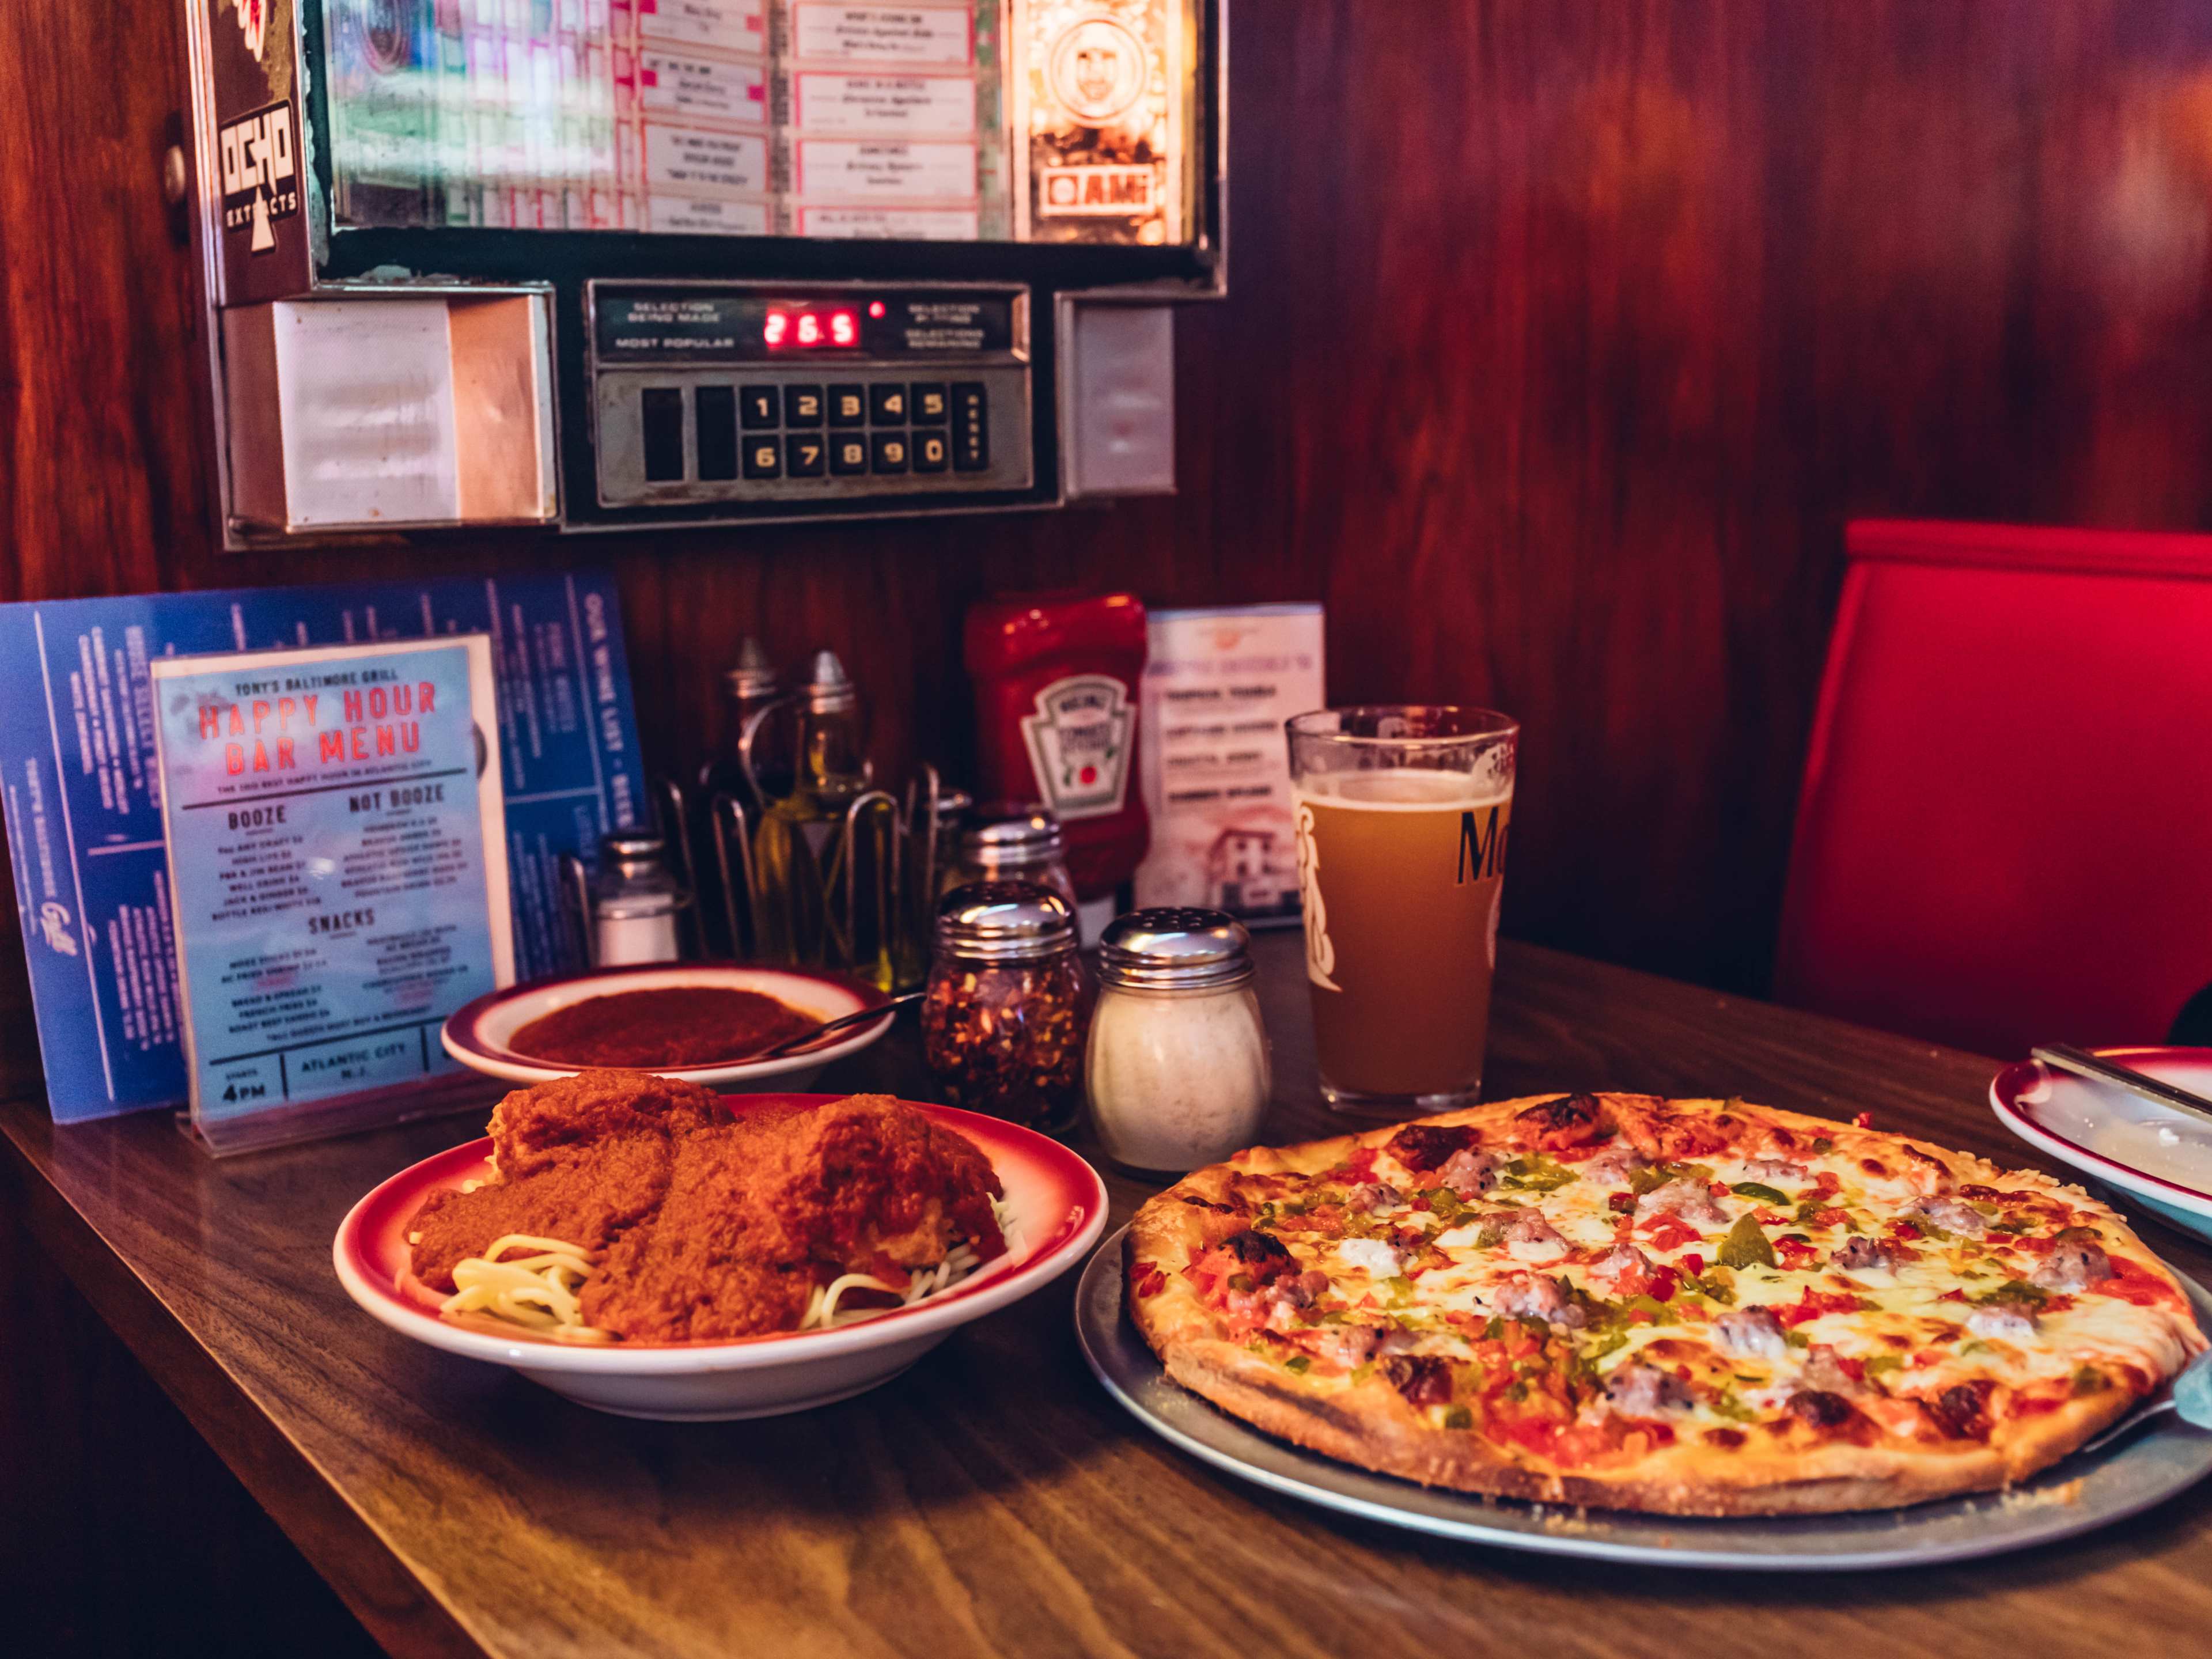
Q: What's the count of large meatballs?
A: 2